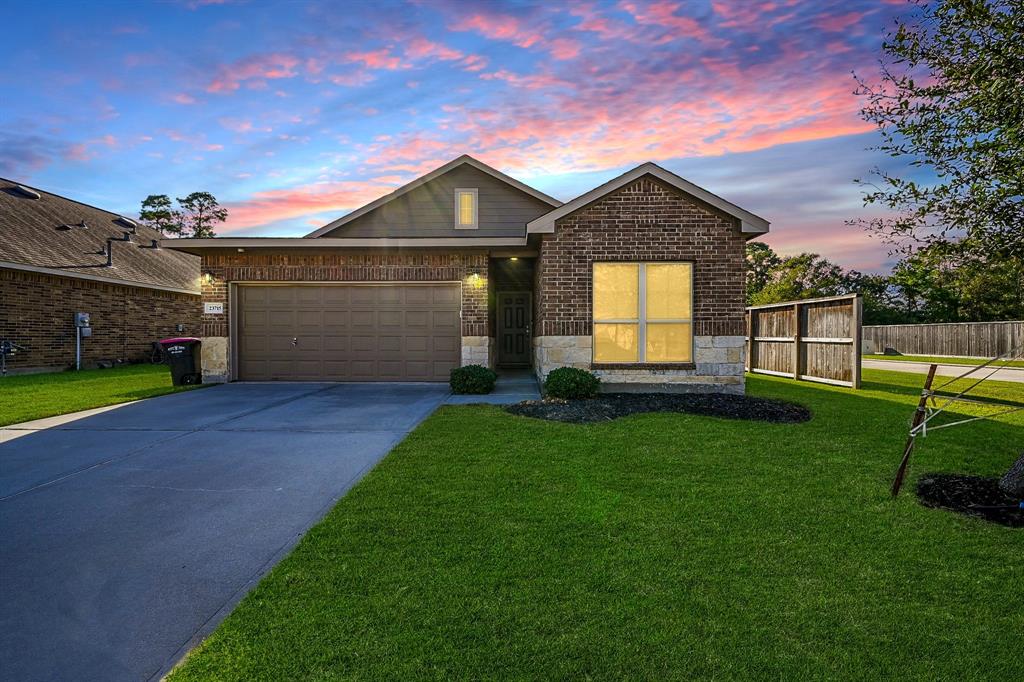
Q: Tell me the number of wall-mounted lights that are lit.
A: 2